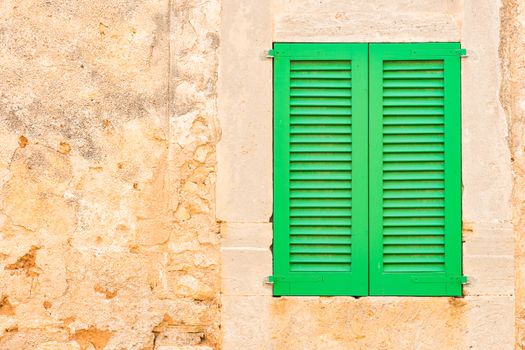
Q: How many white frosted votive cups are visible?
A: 0